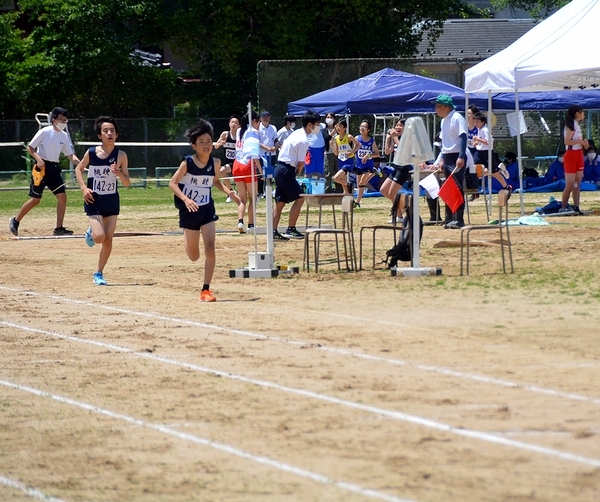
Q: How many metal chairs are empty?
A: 3